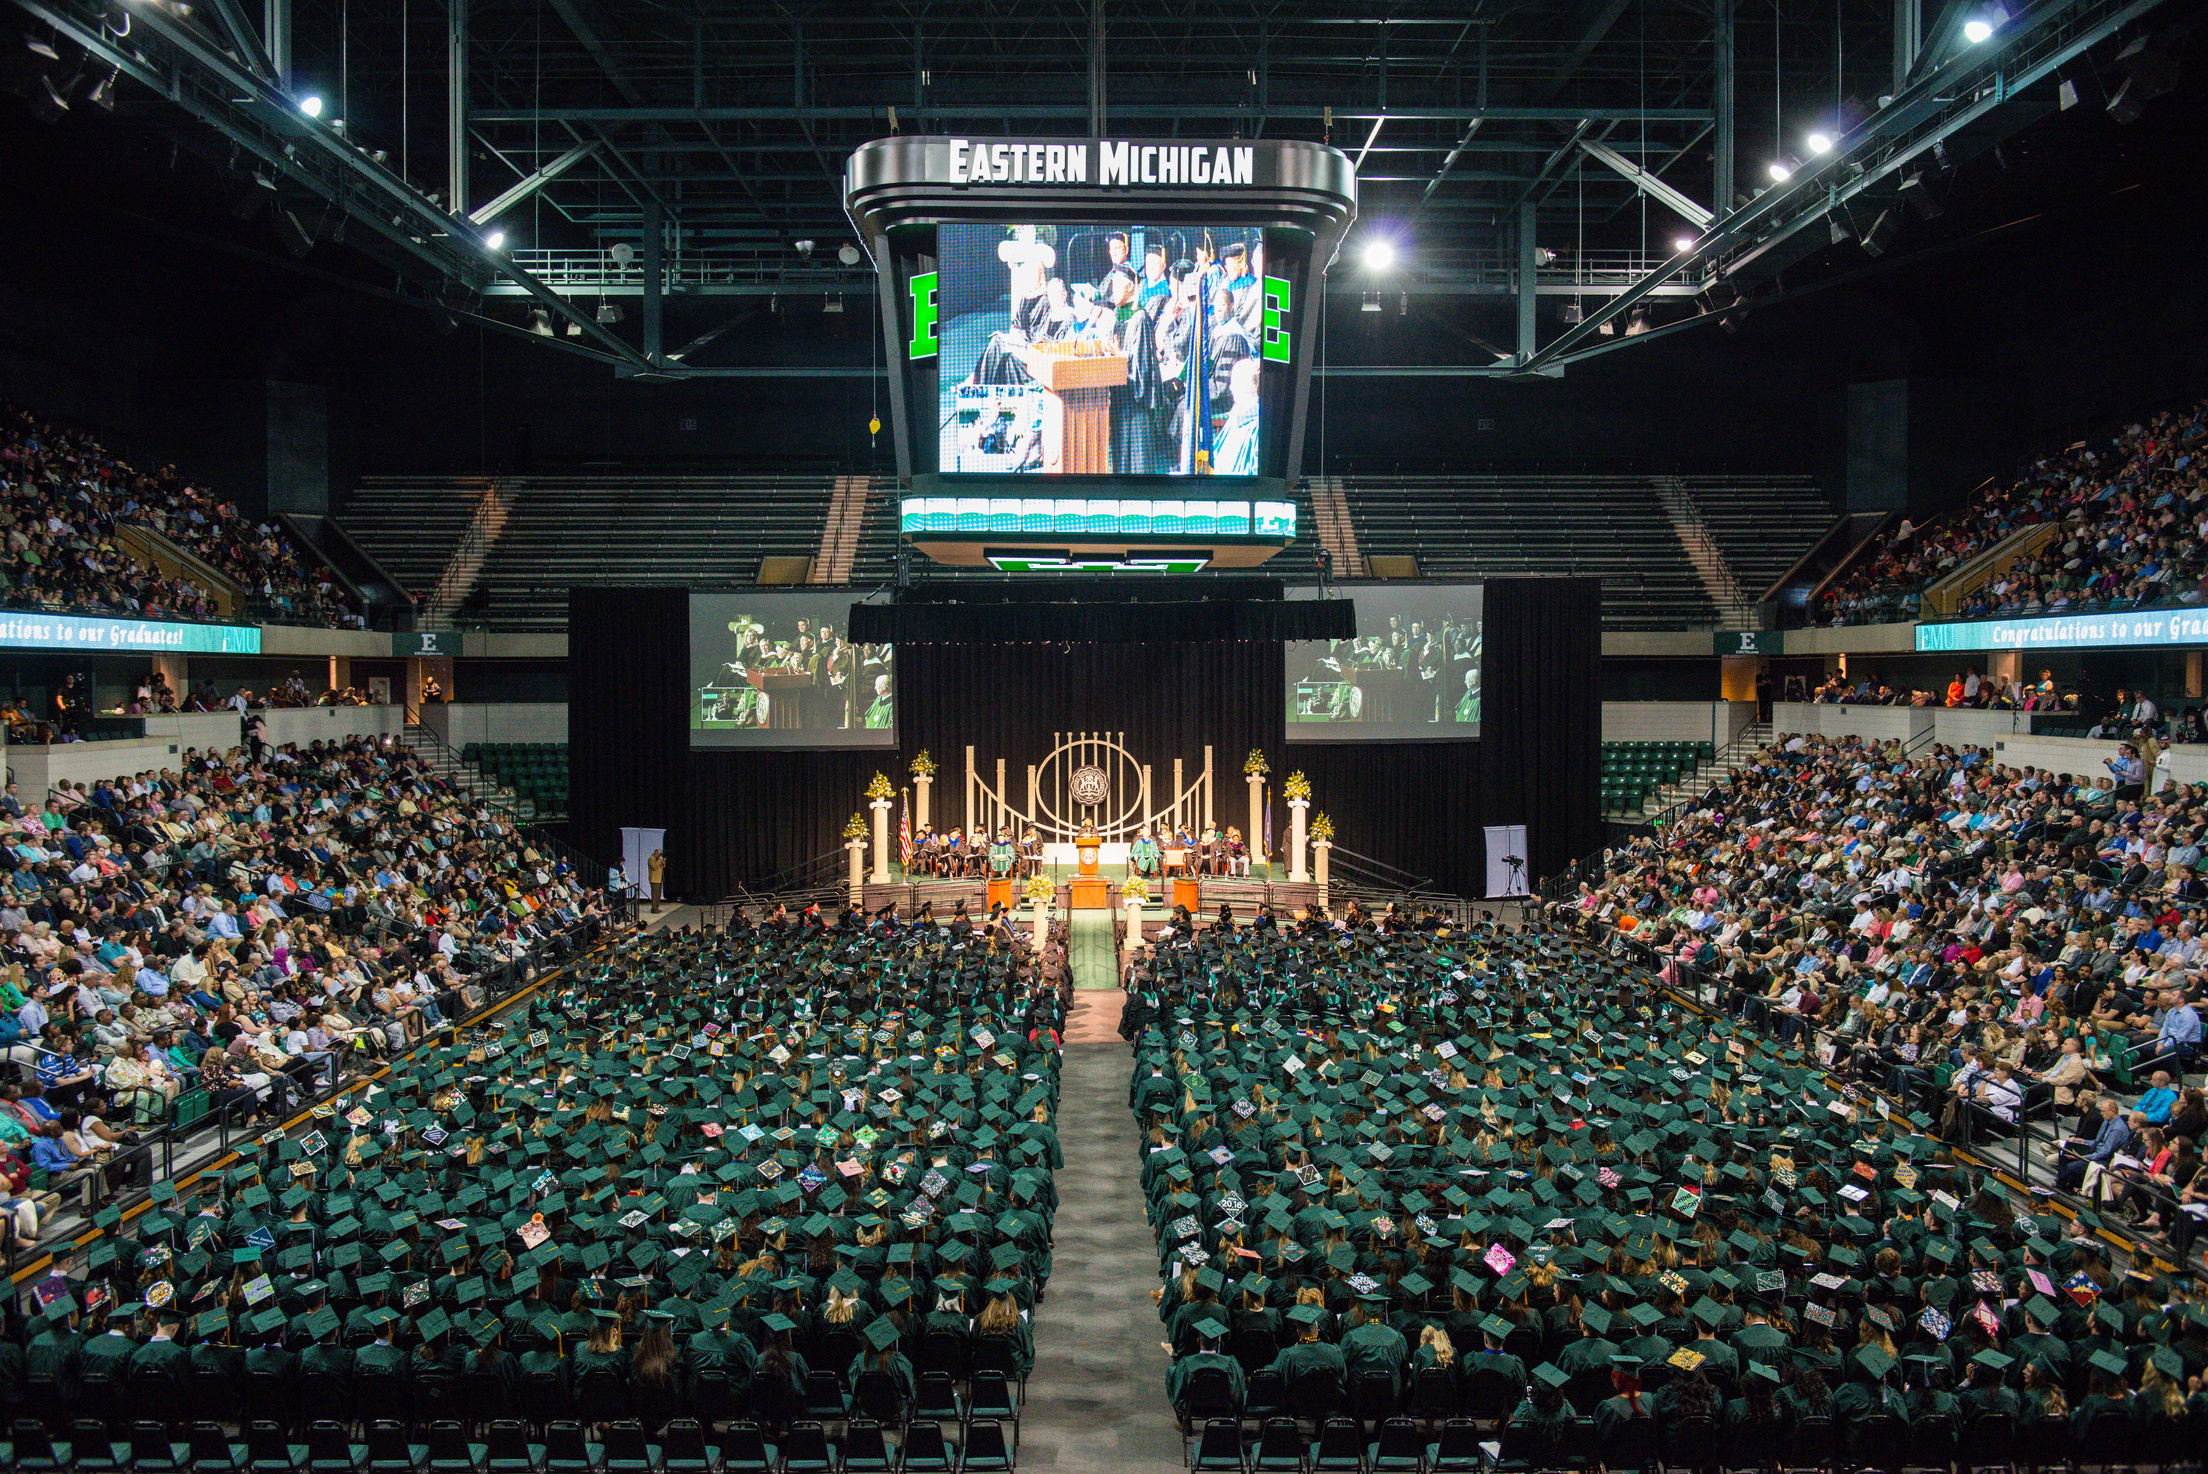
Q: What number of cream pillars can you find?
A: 8